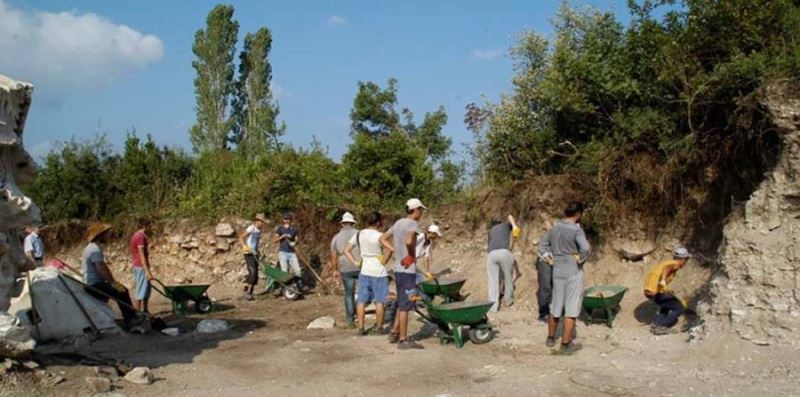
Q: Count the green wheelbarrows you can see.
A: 5